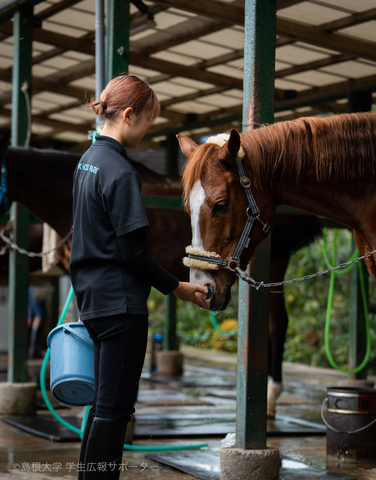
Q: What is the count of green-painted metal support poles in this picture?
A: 5